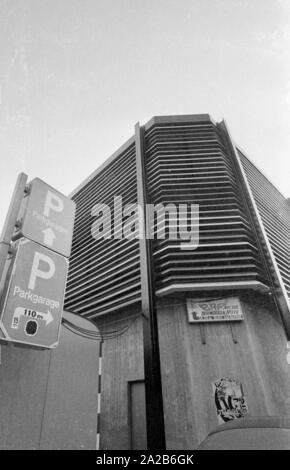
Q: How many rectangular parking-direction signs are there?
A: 2